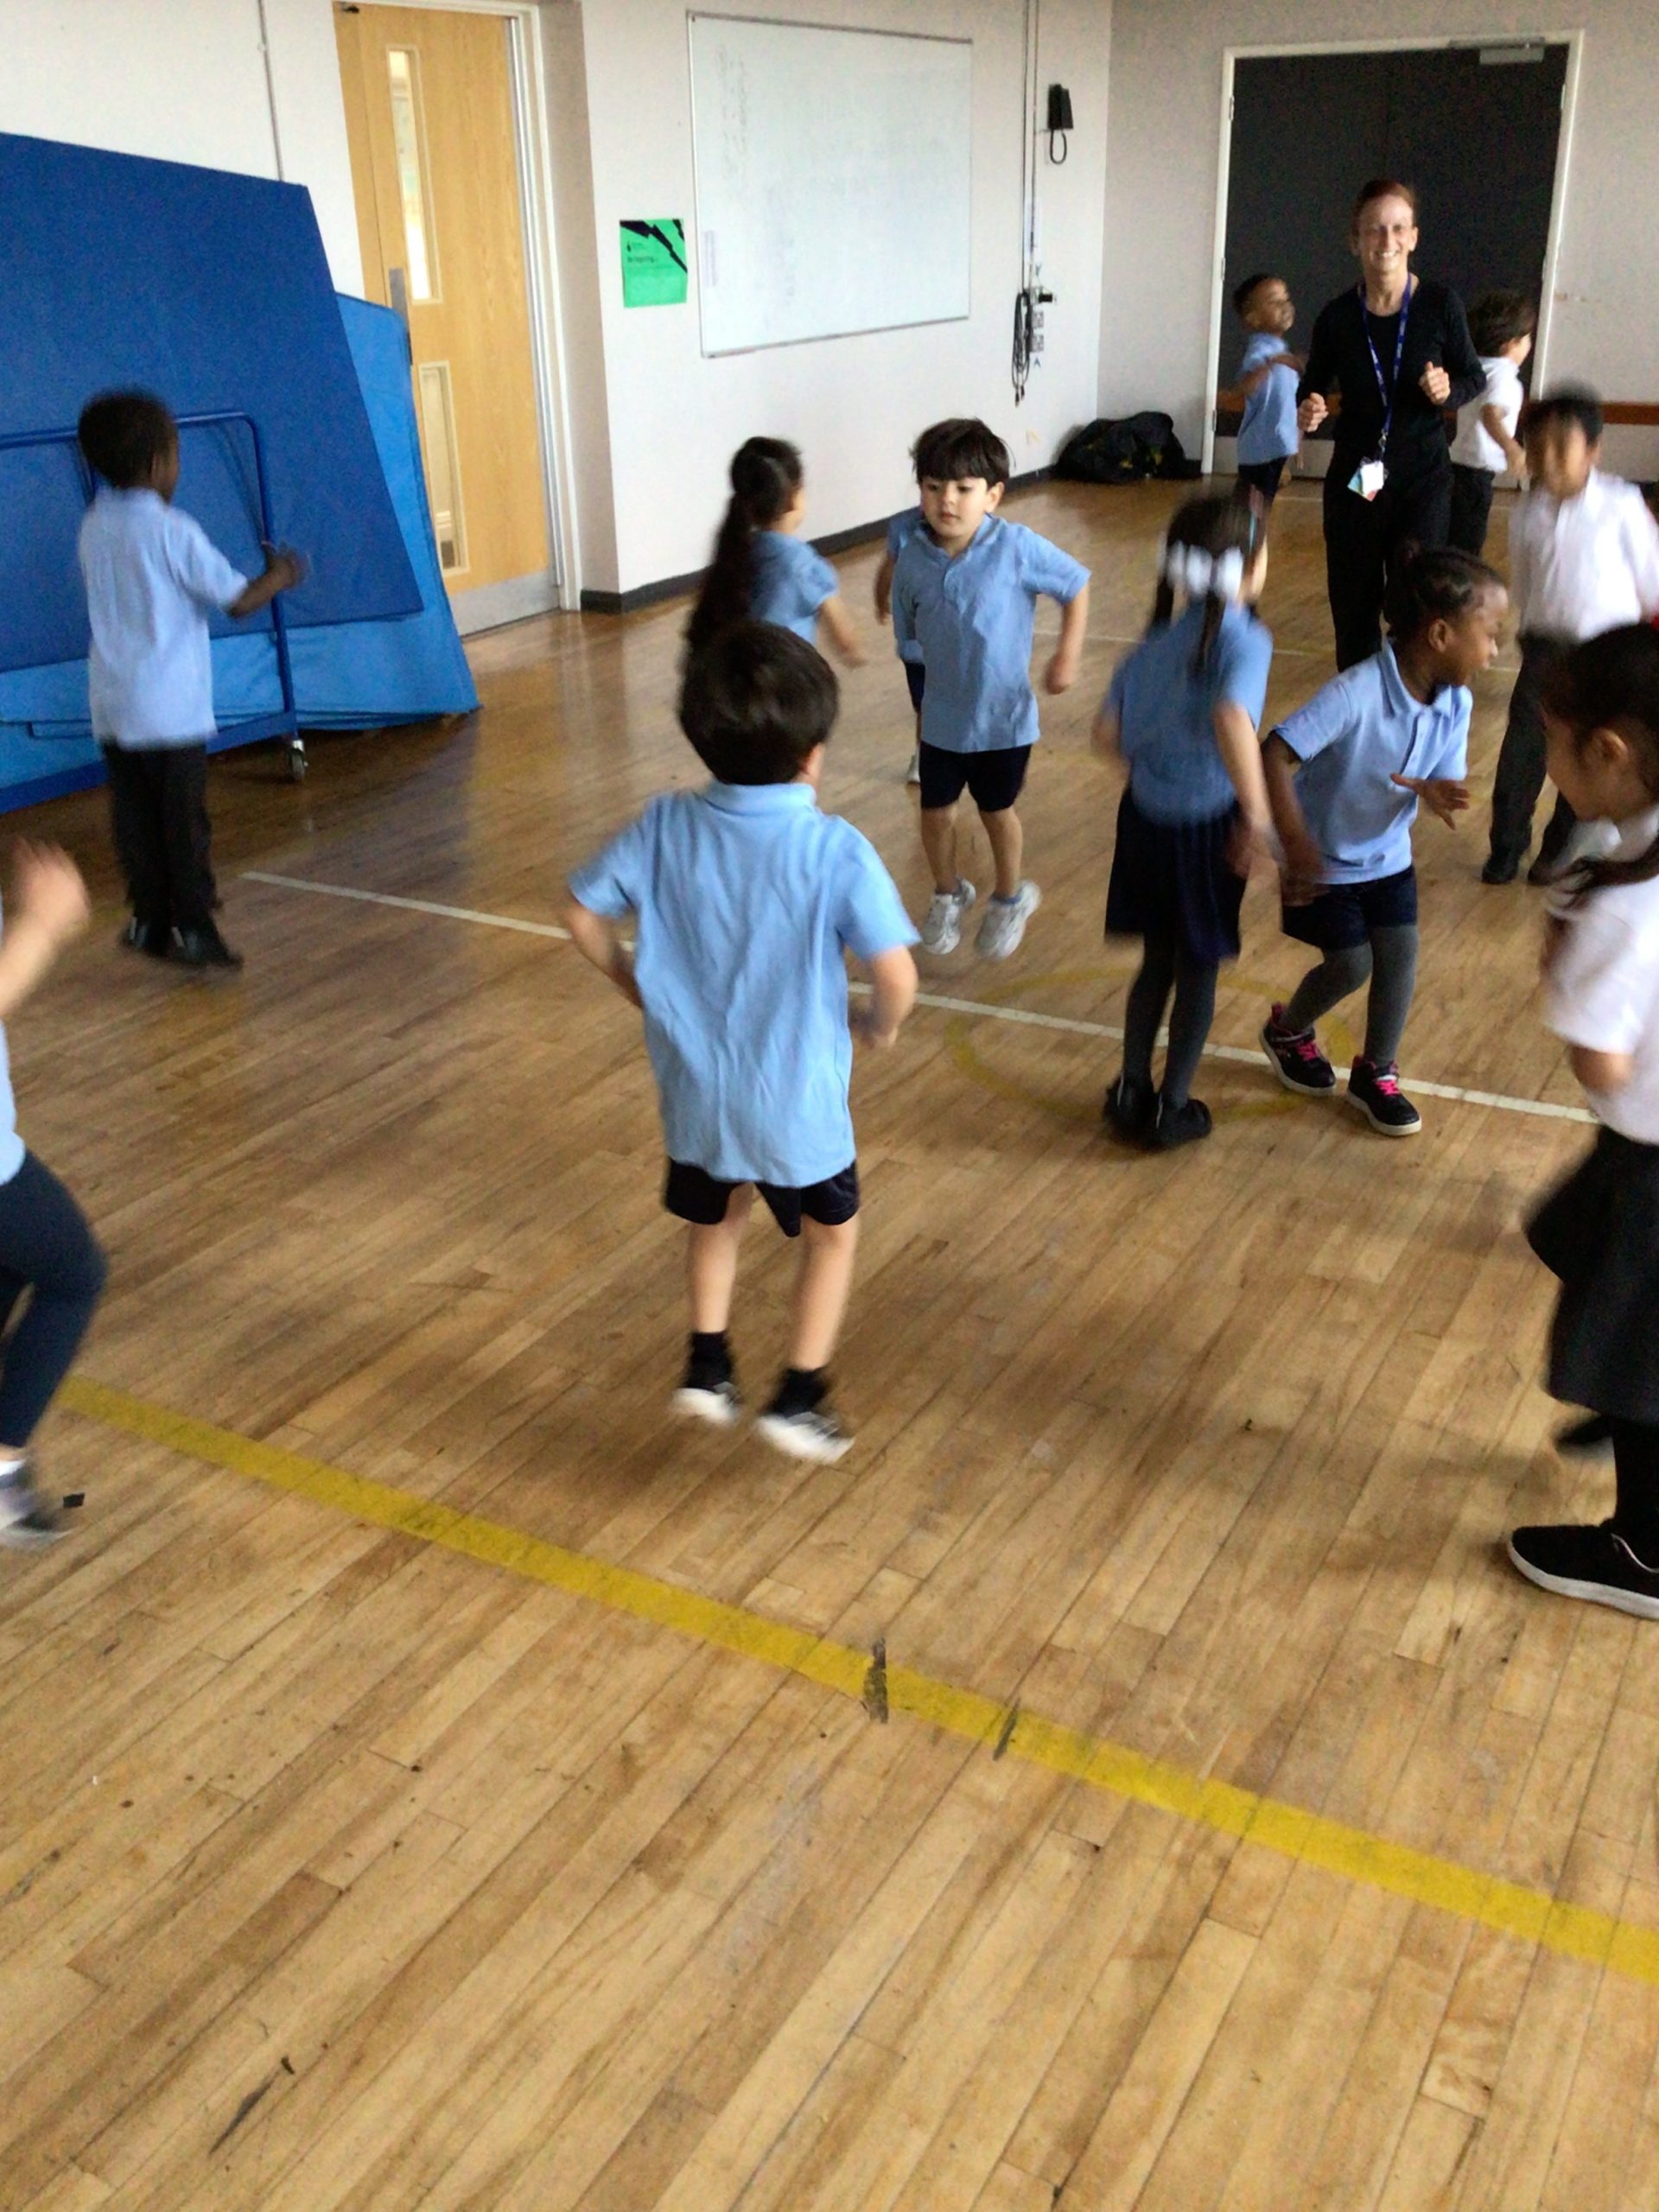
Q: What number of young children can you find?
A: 12